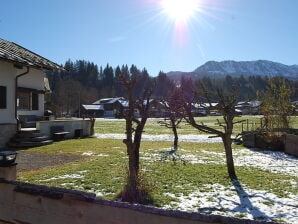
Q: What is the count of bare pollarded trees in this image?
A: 3